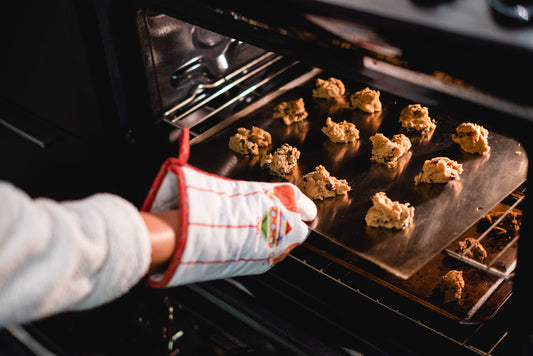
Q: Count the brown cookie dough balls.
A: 15